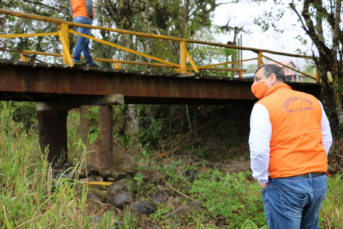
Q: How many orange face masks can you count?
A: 1